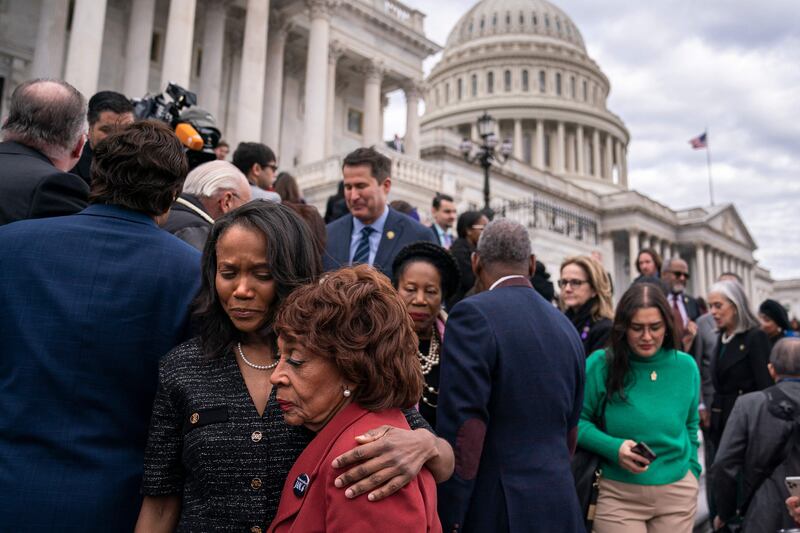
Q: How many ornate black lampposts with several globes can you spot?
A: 1